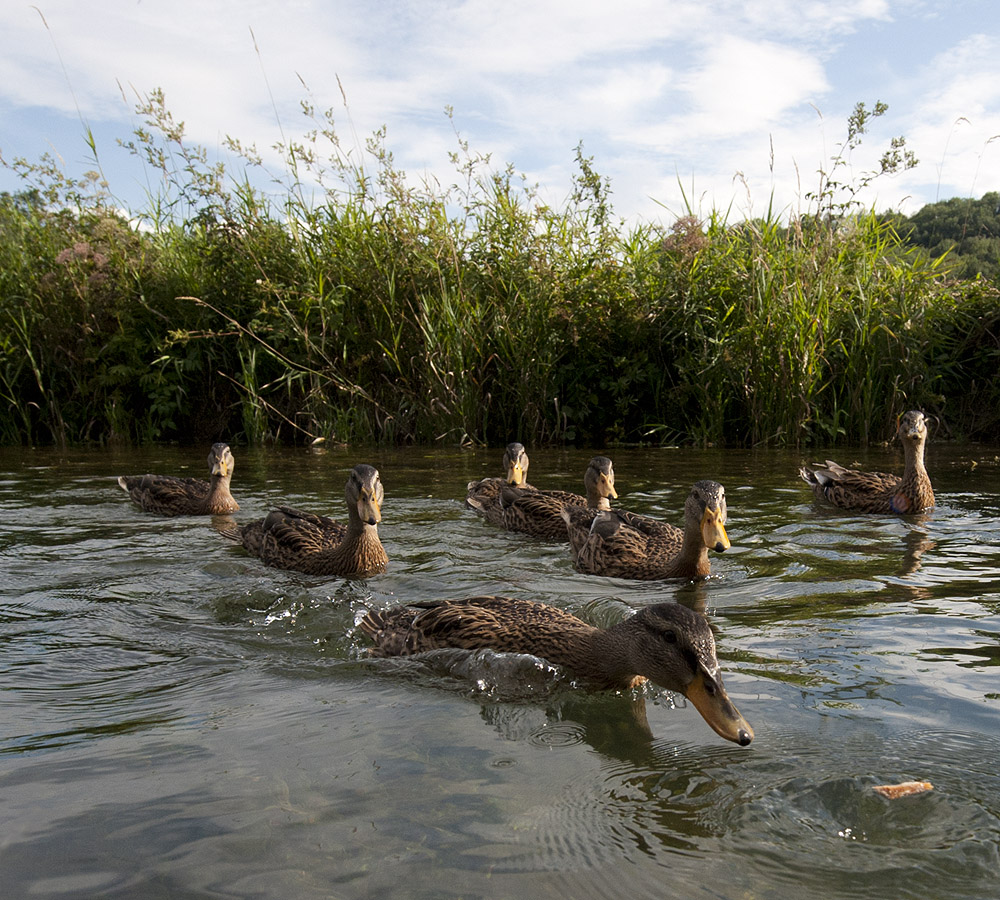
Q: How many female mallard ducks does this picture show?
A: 7